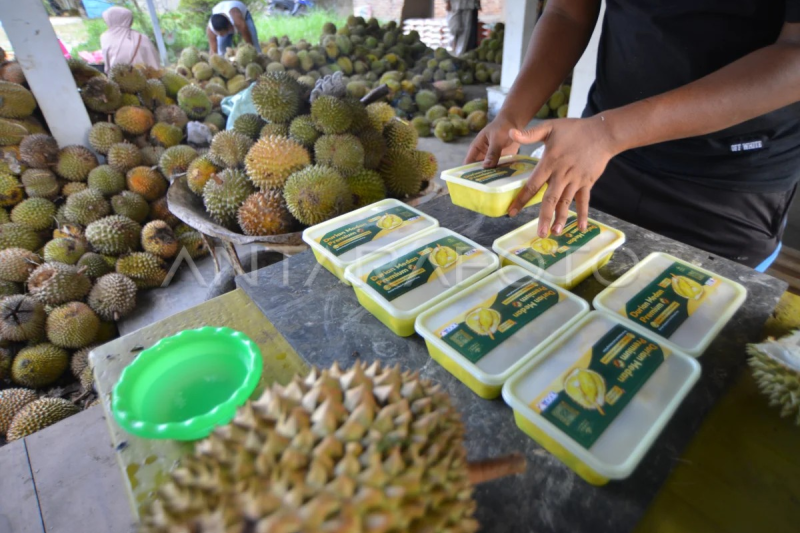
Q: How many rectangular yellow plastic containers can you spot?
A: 7